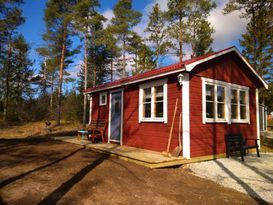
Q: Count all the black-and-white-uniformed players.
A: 0